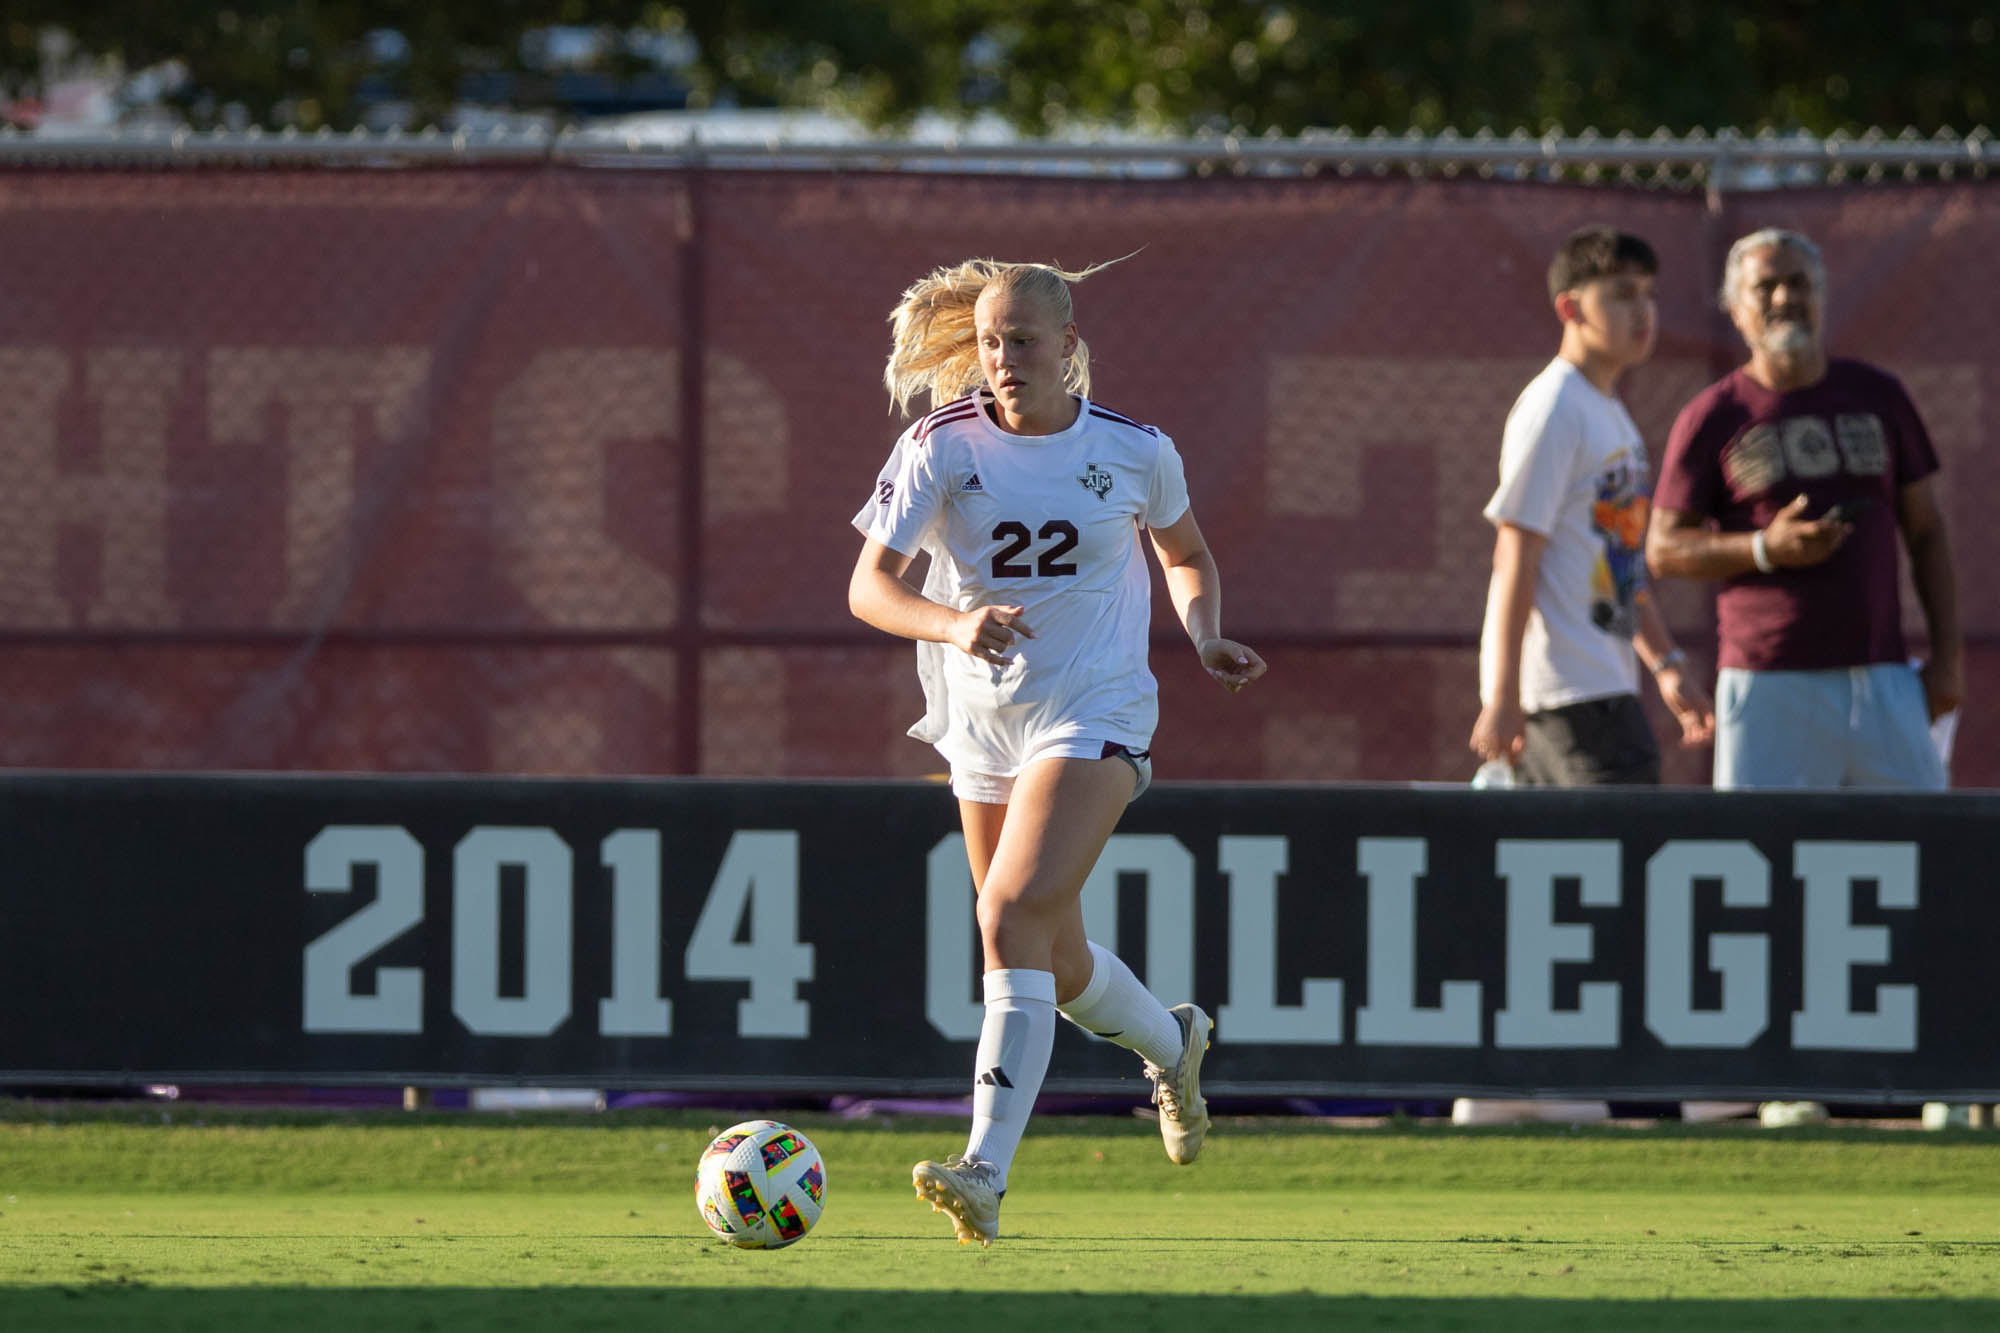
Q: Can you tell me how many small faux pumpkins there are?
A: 0